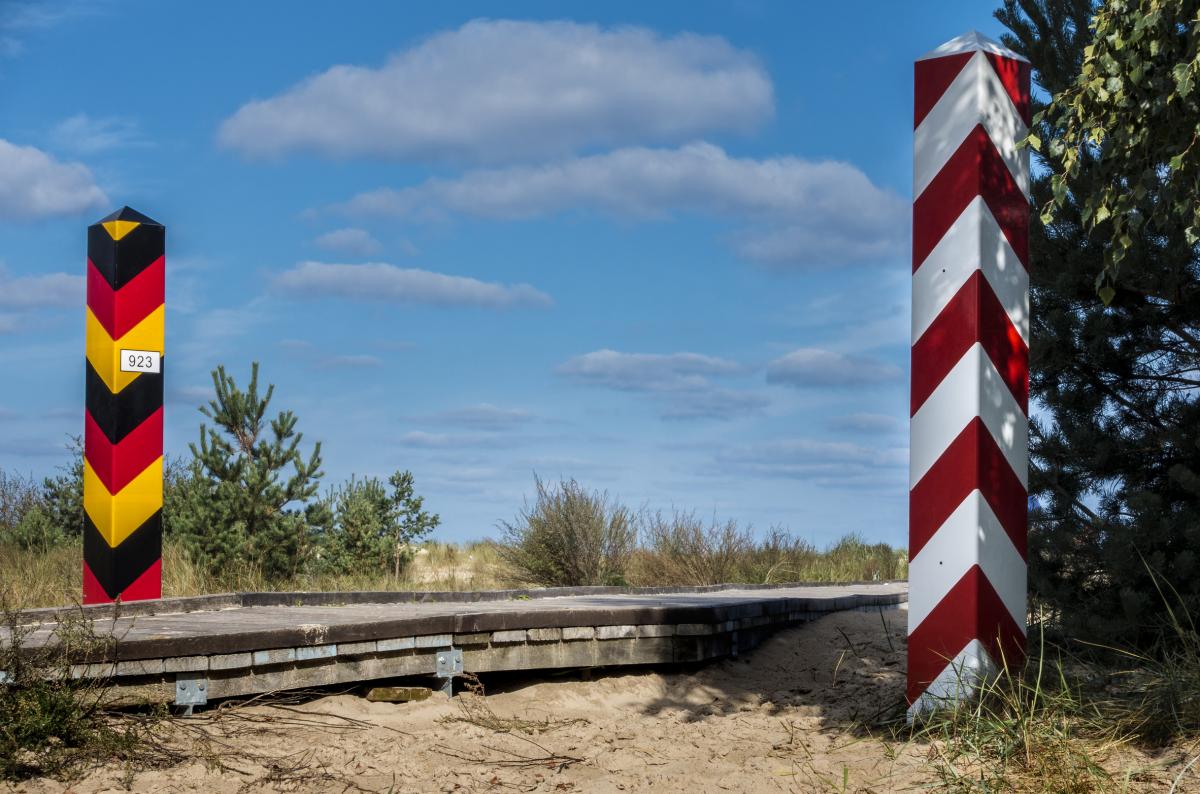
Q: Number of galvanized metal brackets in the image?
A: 2